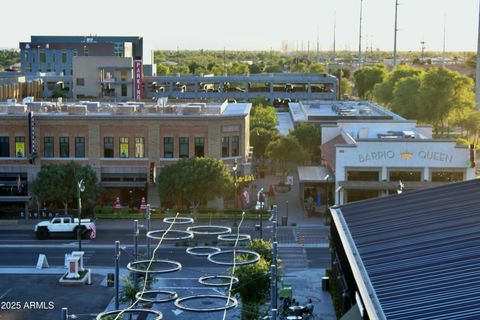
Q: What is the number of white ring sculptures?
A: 11